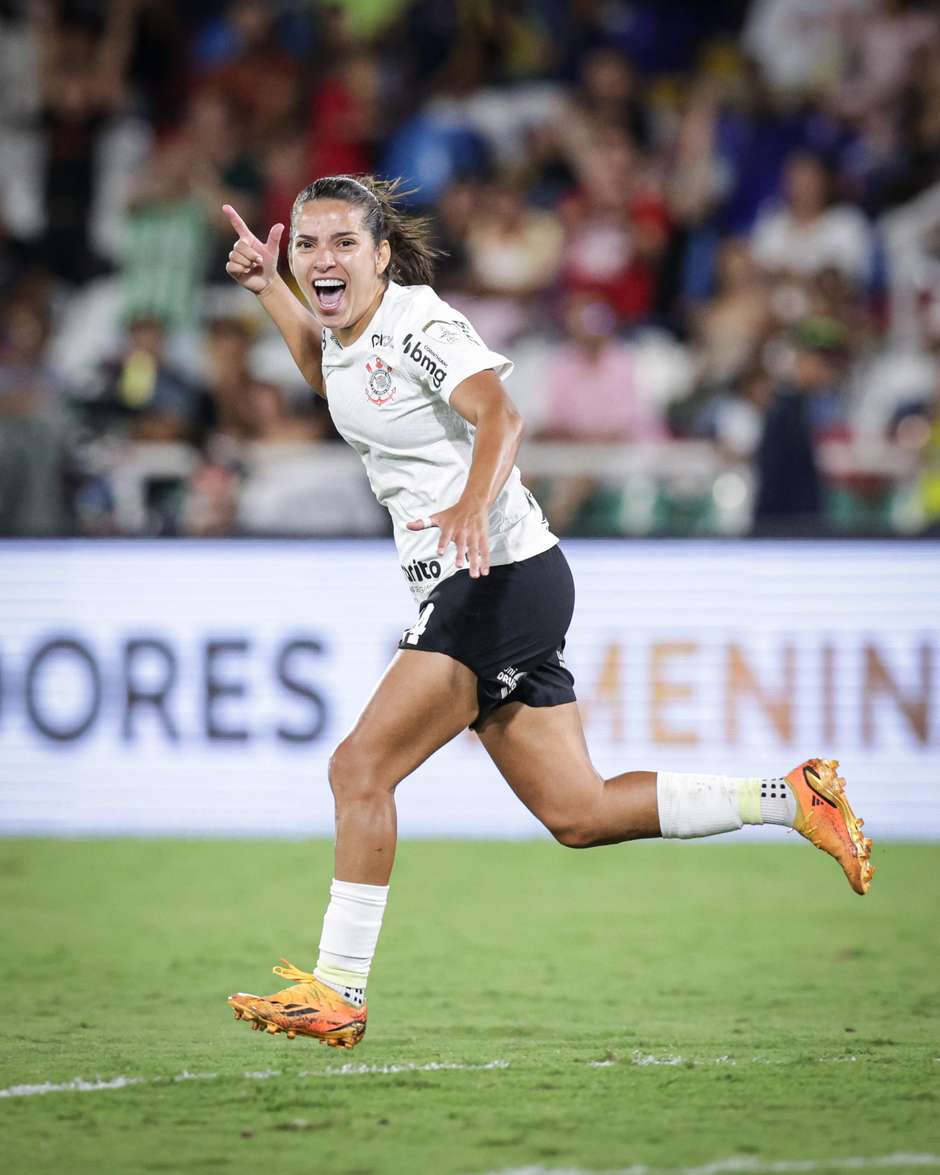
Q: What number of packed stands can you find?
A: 1